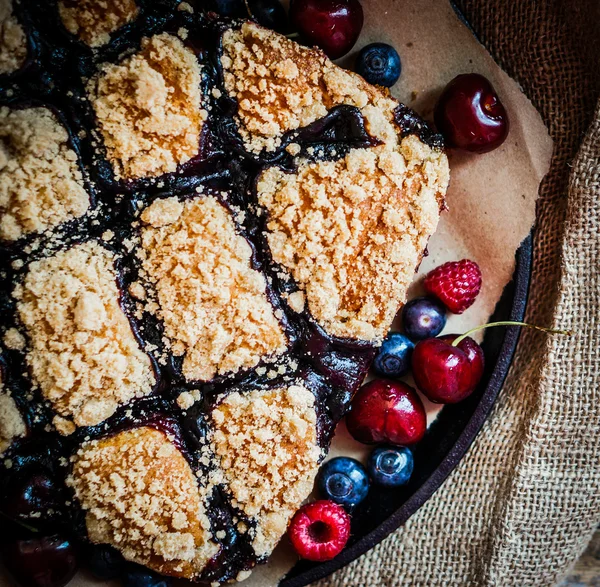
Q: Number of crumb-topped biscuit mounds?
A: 11